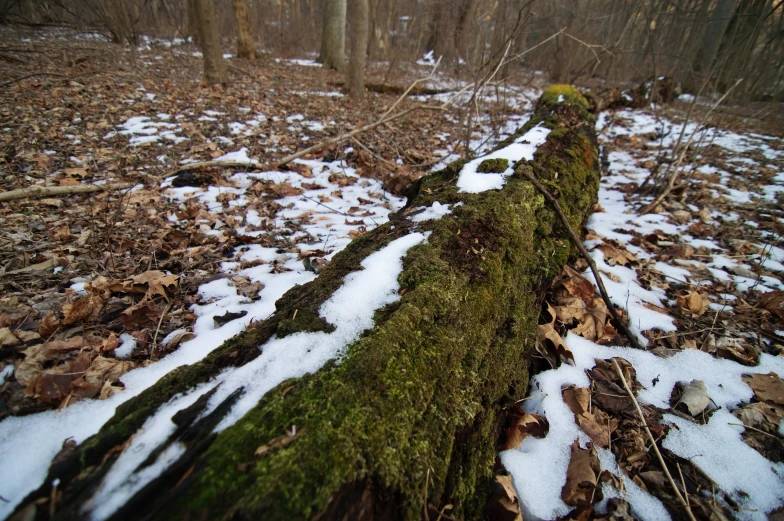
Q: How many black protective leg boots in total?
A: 0